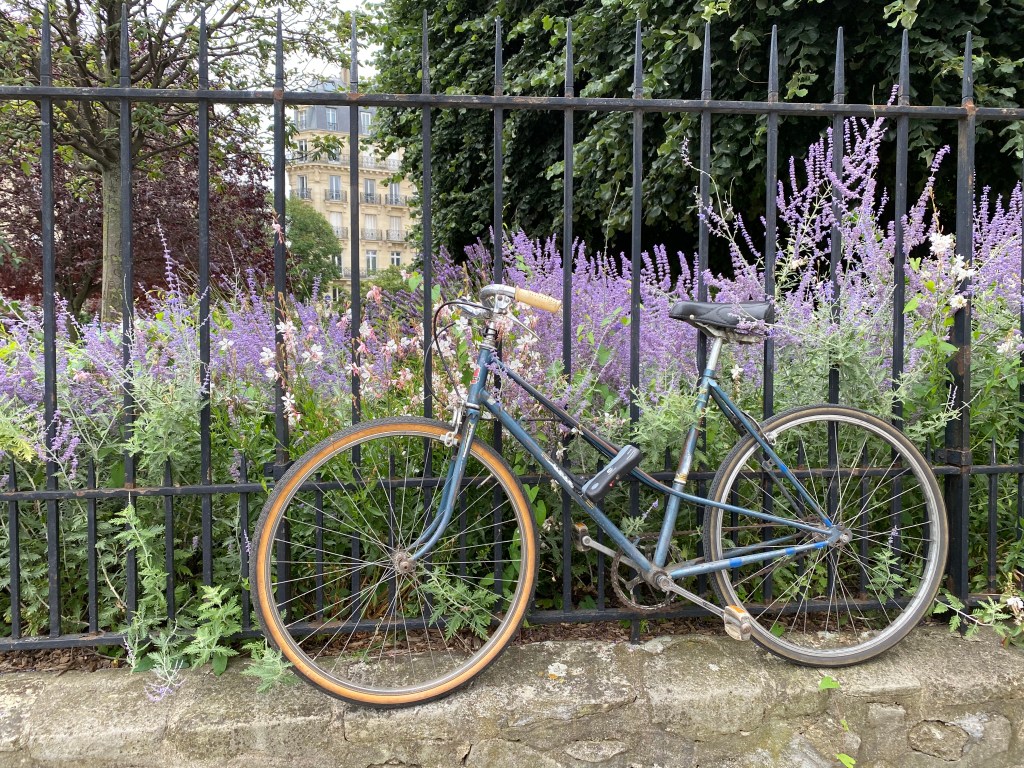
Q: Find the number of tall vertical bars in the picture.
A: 14